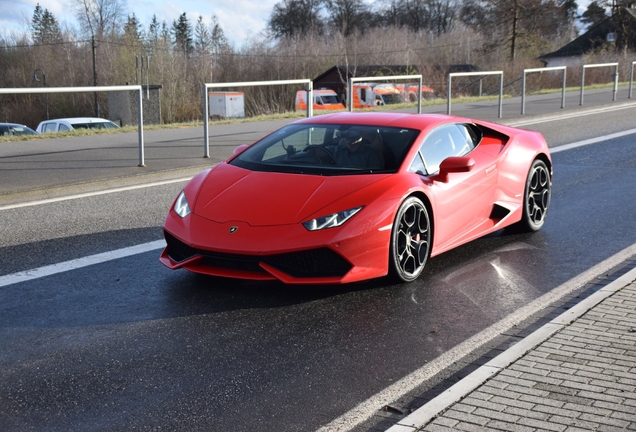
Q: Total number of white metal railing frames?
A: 7